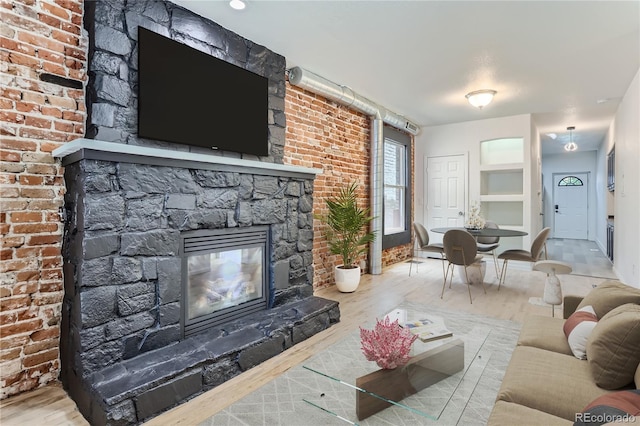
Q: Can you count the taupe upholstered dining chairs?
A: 4